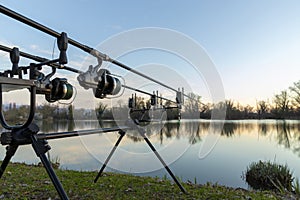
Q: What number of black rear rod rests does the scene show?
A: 2